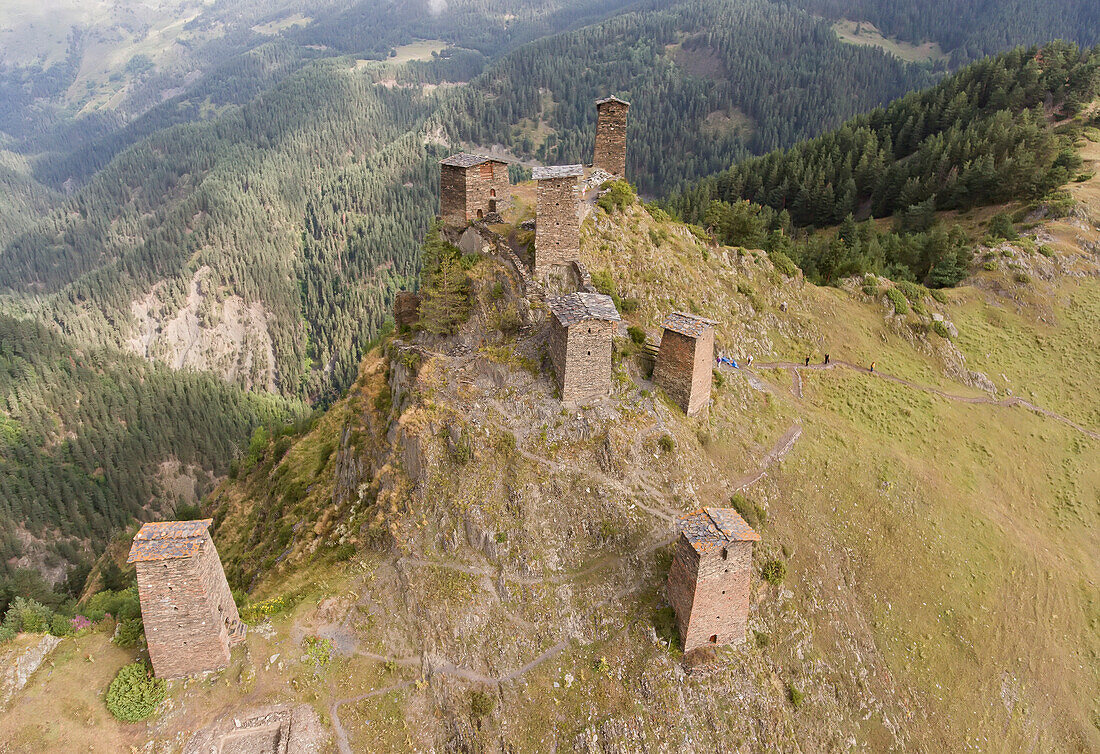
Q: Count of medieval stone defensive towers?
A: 7